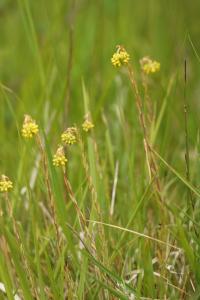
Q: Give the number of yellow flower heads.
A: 7